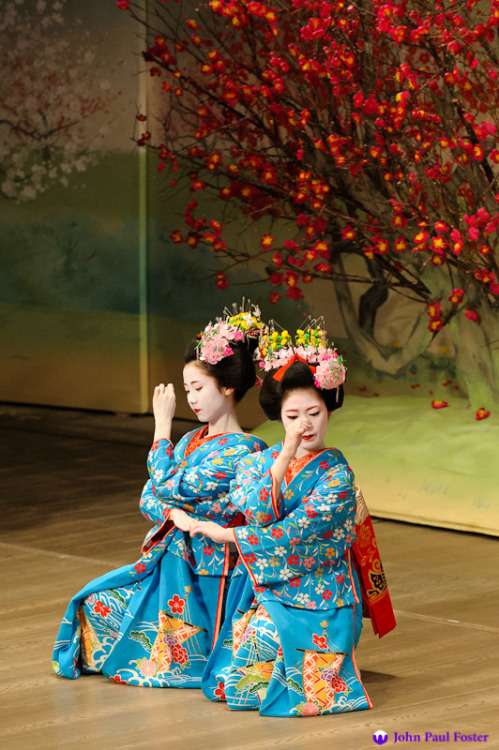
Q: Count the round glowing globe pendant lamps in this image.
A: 0